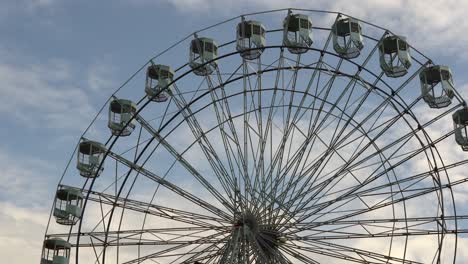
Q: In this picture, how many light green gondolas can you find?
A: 12